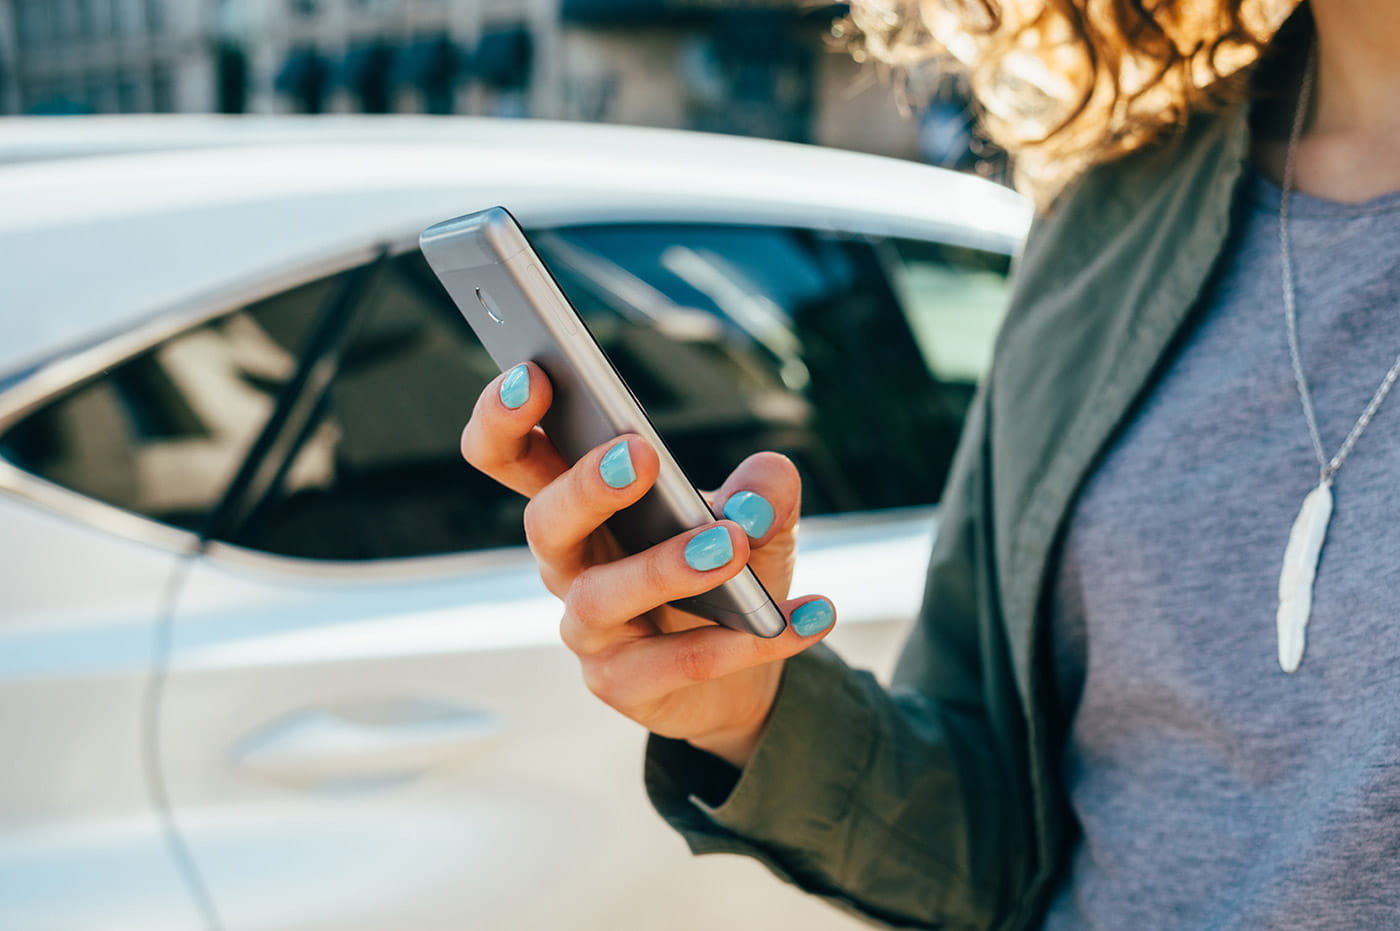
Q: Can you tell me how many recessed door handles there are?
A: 1